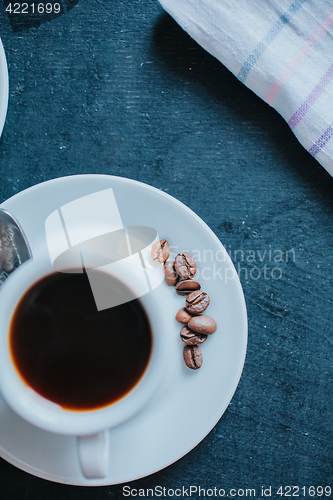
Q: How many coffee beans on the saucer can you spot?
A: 9